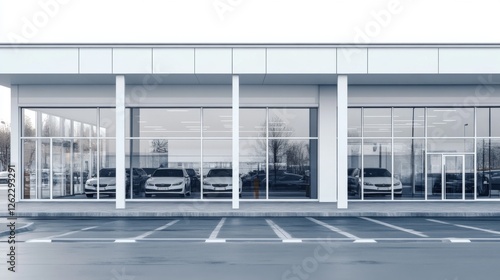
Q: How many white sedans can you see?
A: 4